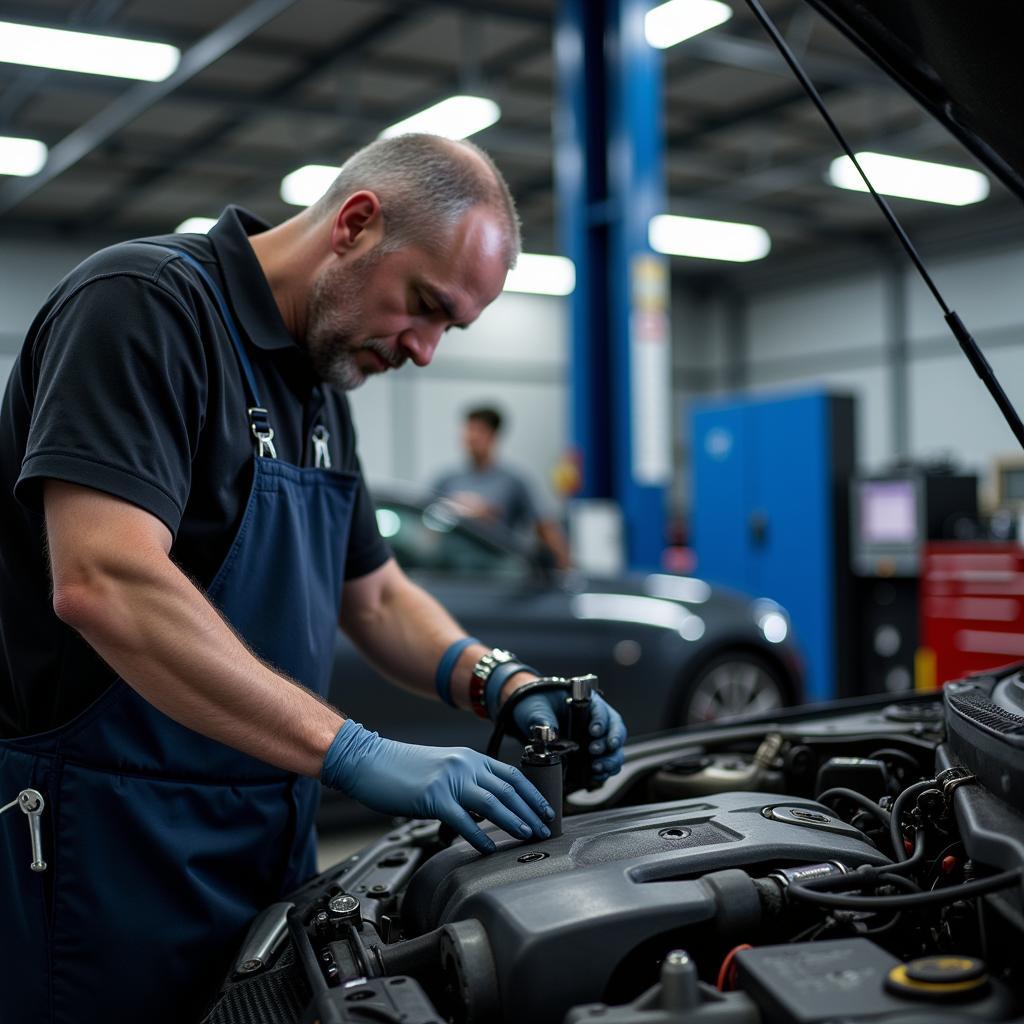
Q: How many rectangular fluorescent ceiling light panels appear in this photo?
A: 9